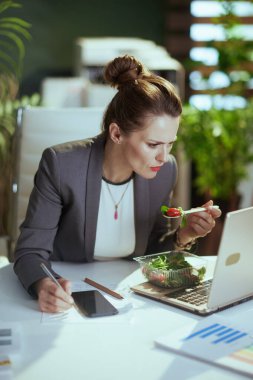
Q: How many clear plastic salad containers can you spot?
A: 1